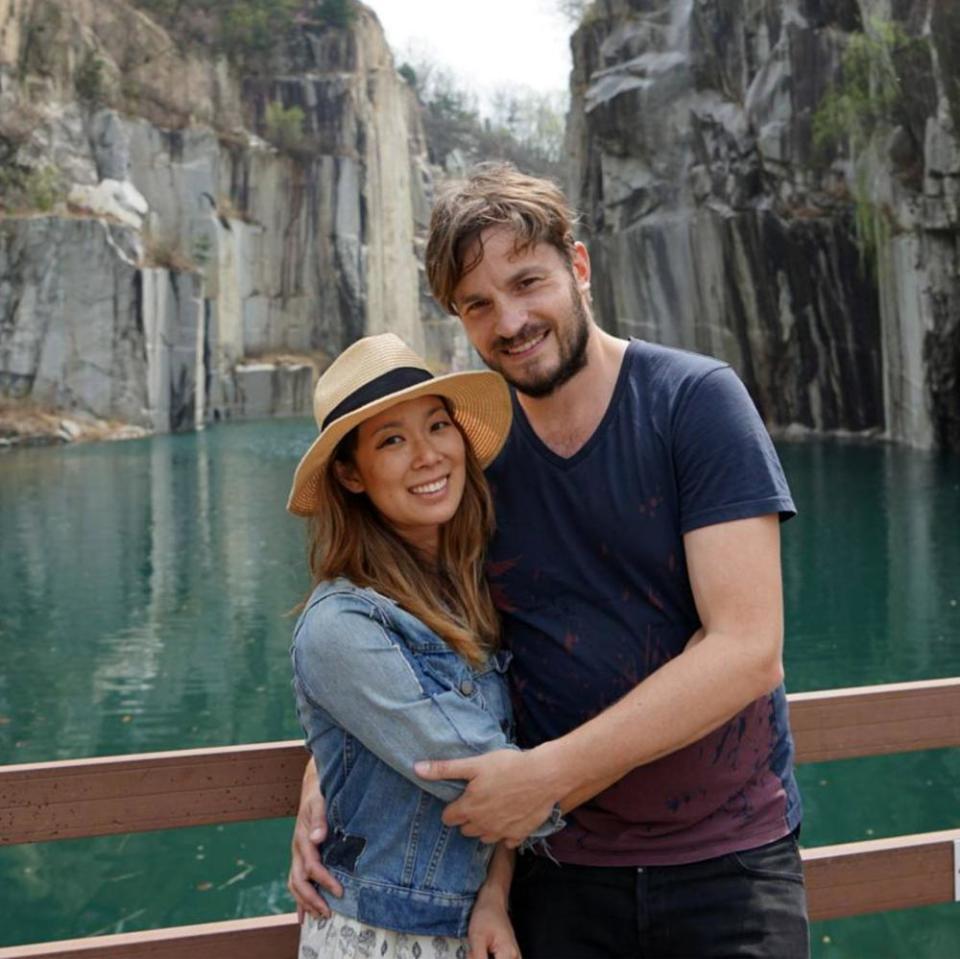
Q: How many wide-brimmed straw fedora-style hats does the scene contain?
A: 1